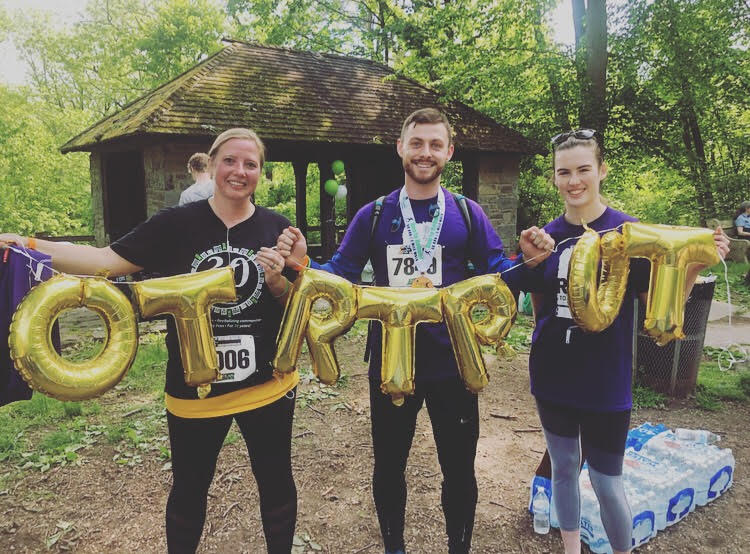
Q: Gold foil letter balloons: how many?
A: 7